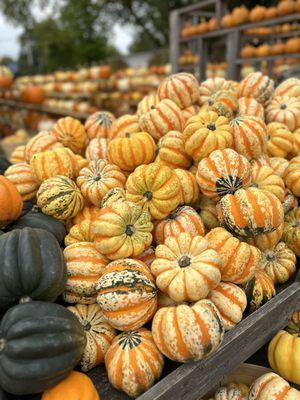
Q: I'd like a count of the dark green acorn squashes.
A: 3